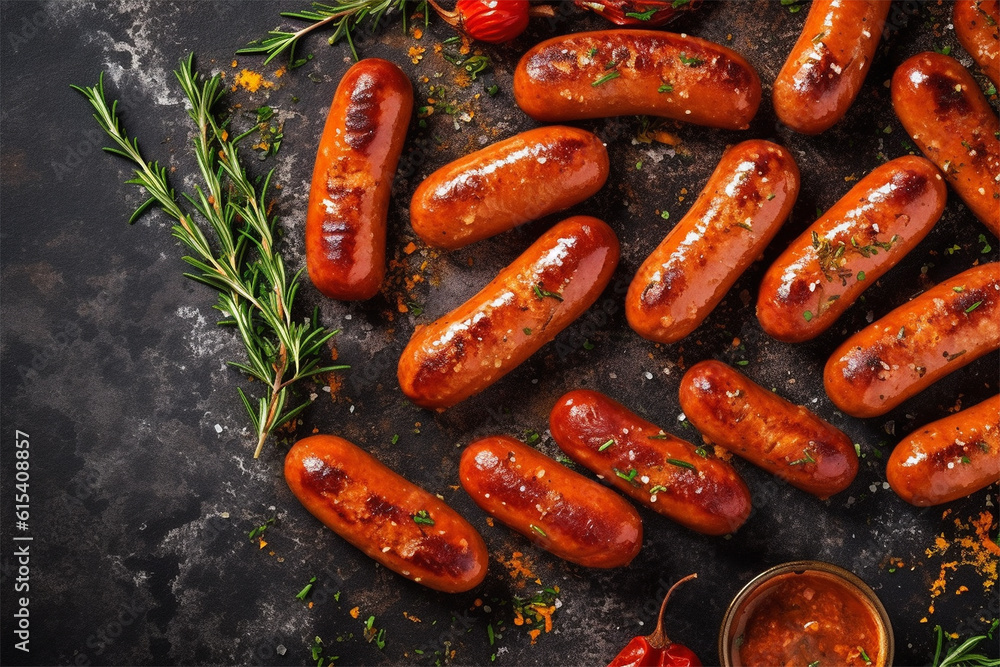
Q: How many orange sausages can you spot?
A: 15